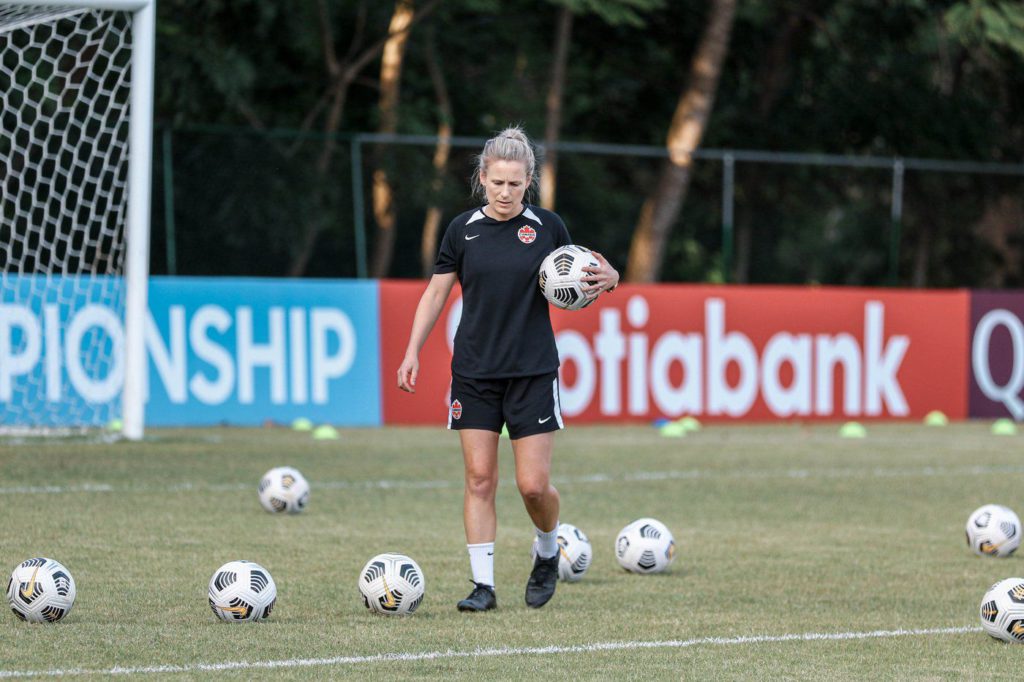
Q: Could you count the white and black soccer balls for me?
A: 9